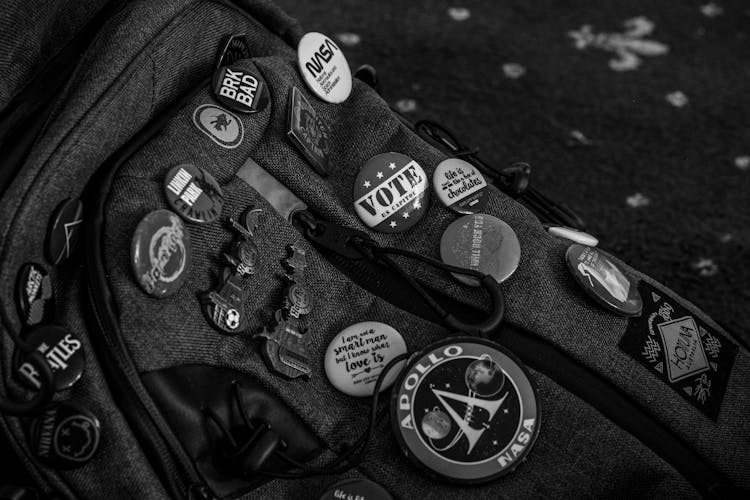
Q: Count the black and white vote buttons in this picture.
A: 1